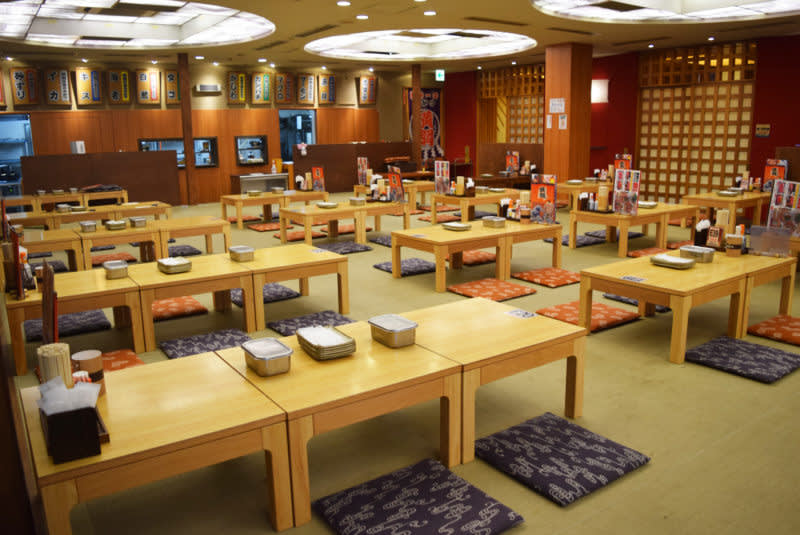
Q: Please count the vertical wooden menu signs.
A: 13